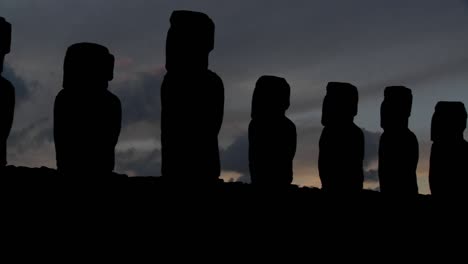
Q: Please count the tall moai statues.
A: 7